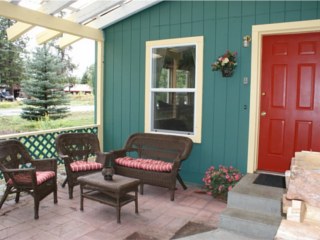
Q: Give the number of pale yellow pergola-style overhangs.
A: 1